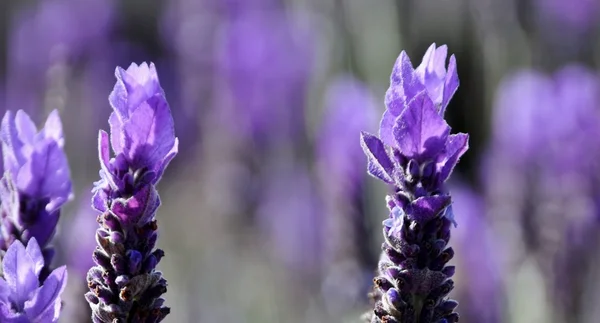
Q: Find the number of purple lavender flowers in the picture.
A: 4